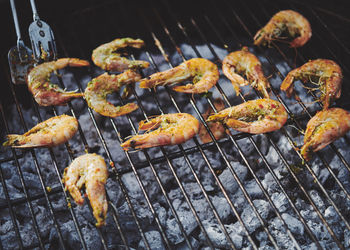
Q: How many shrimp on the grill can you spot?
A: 12